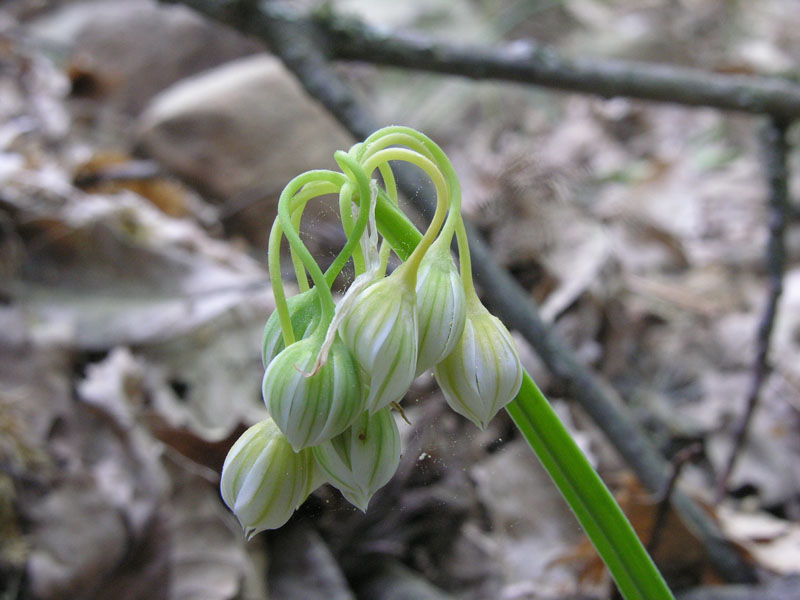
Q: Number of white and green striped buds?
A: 7